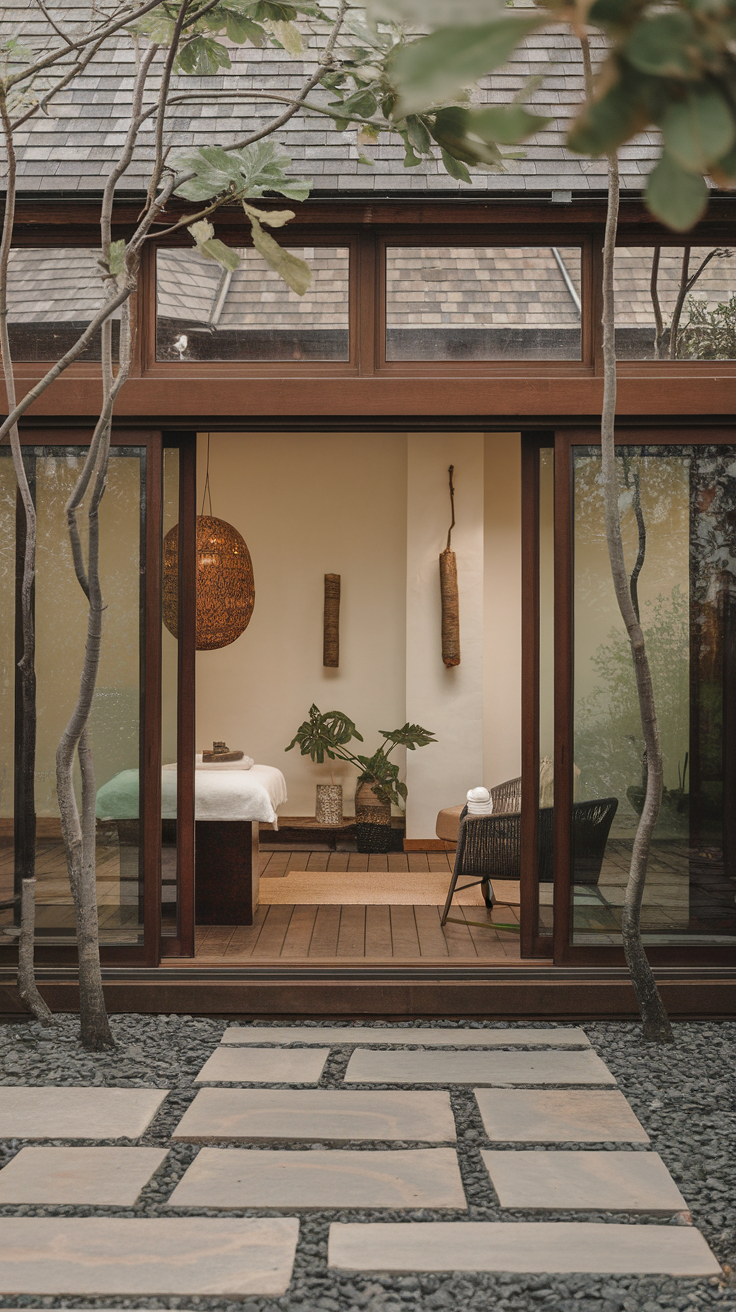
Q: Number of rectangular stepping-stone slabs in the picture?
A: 11